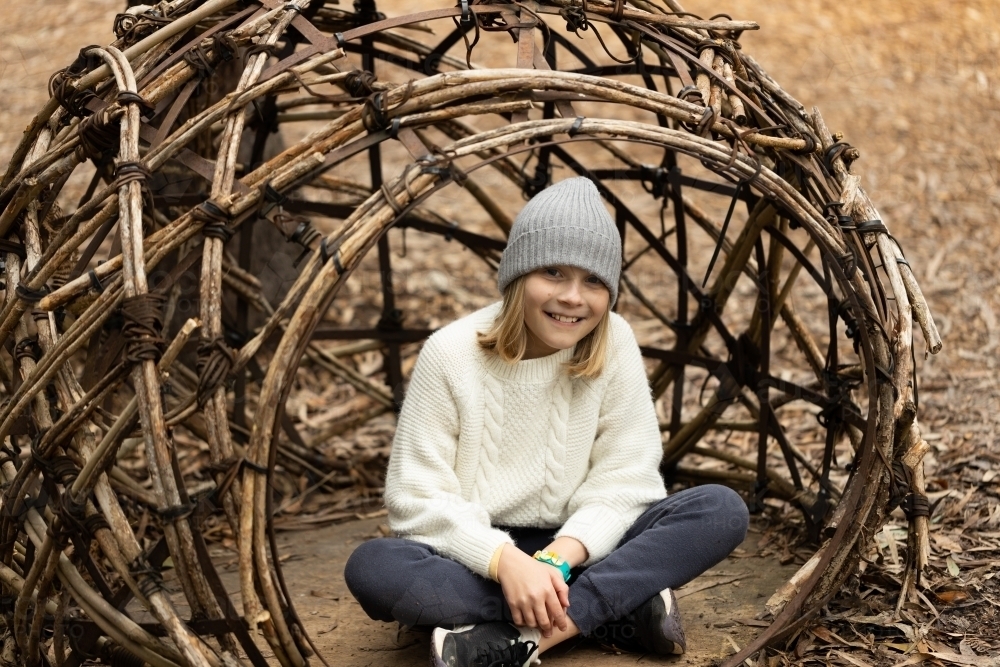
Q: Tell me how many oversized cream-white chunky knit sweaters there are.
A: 1